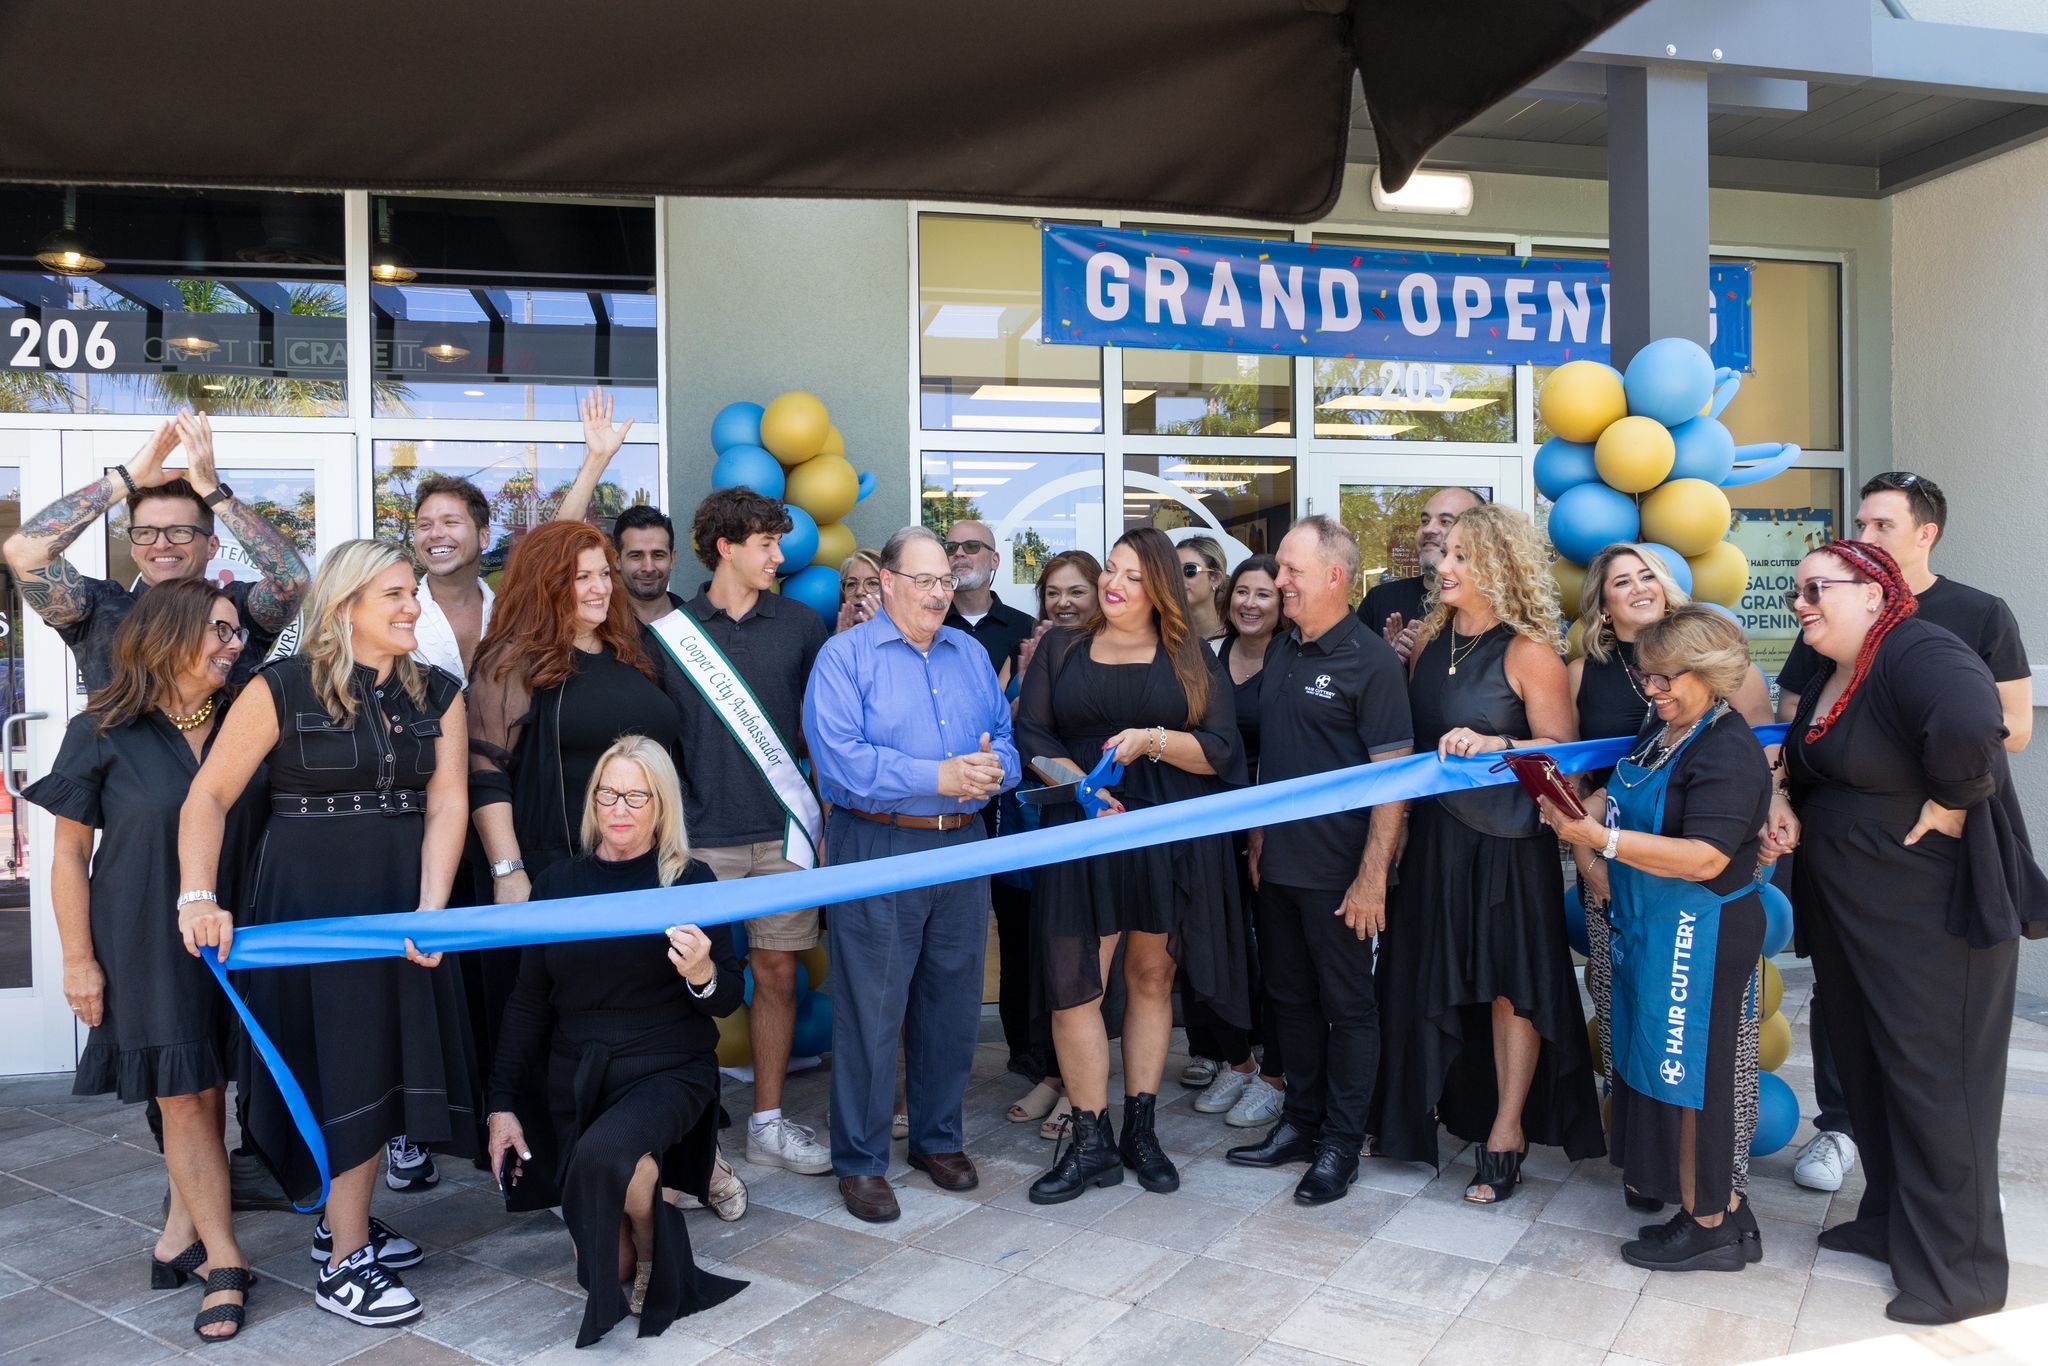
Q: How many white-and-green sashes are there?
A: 1